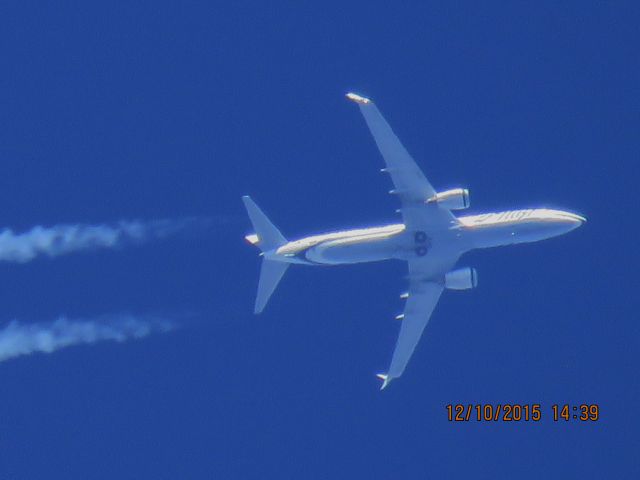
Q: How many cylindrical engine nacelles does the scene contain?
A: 2